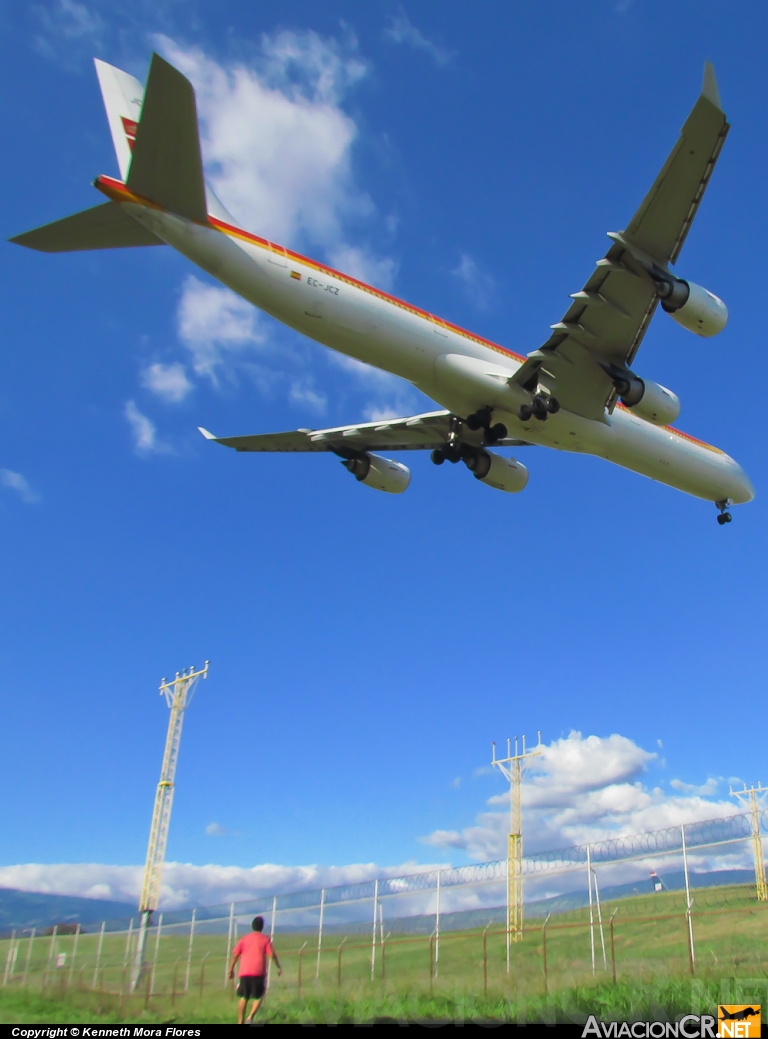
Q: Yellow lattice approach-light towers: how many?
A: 3